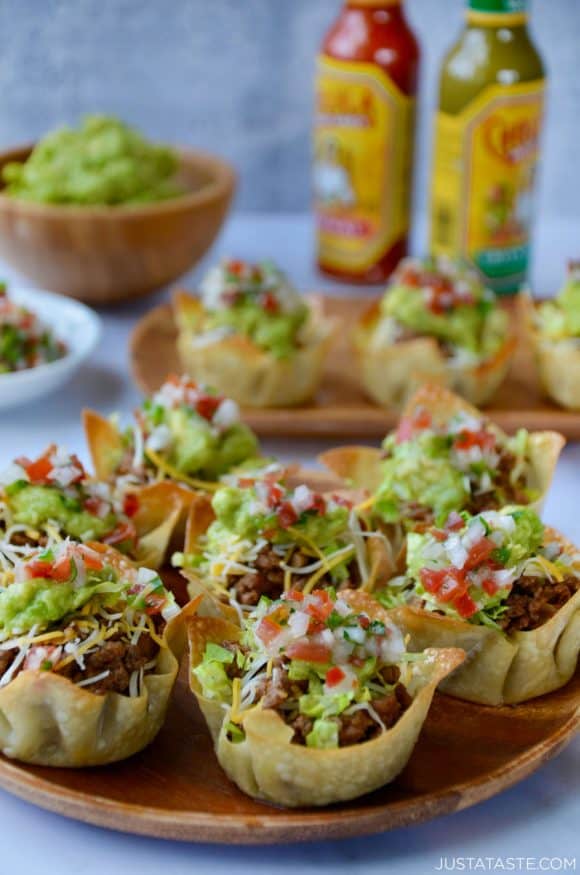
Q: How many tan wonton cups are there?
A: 10